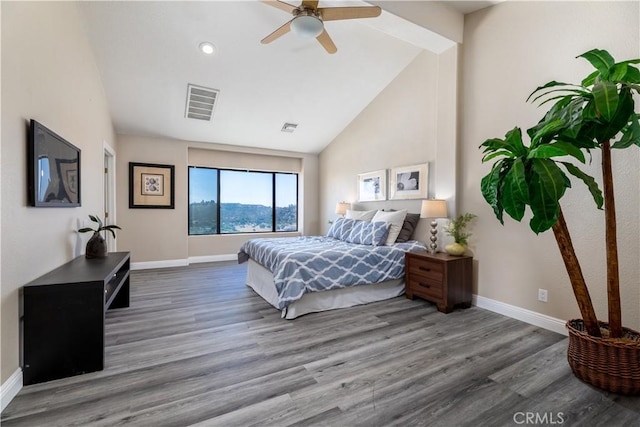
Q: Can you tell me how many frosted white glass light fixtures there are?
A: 1